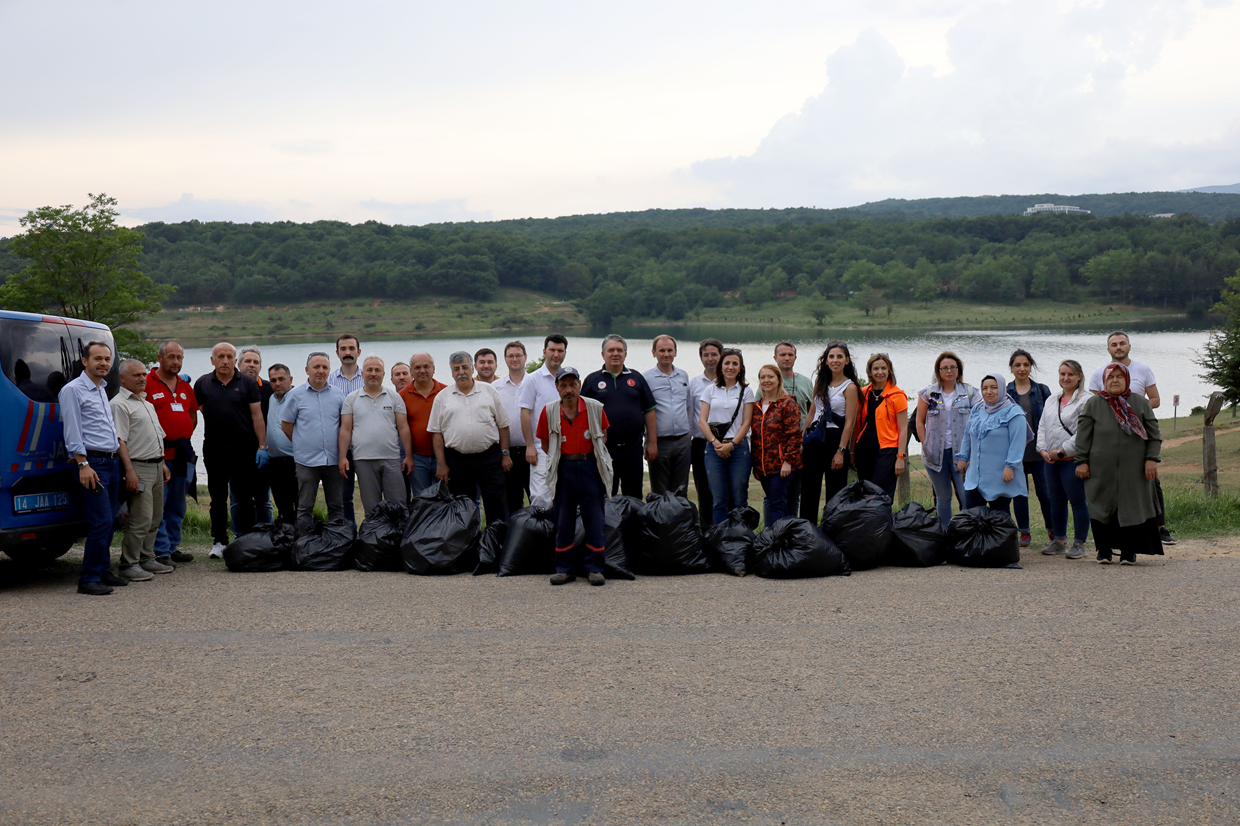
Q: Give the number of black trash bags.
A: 13